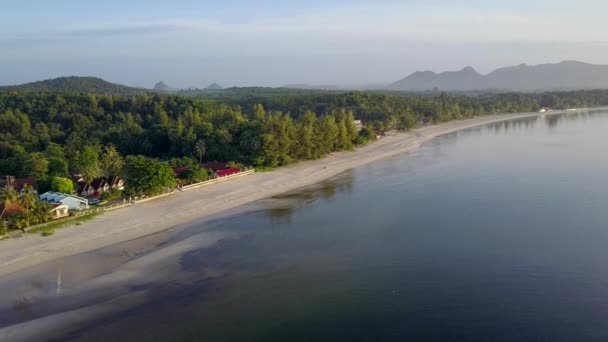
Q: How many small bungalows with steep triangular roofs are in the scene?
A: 3